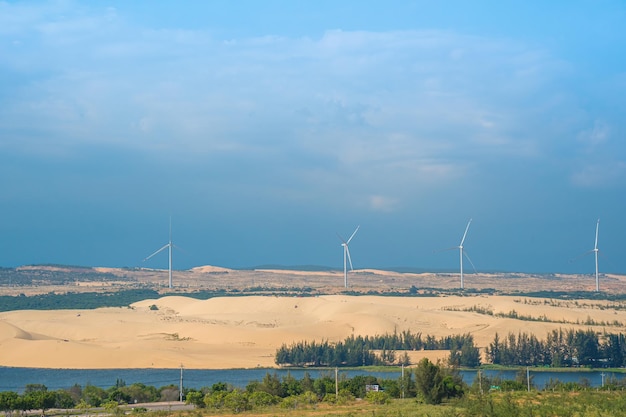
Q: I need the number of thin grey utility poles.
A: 6